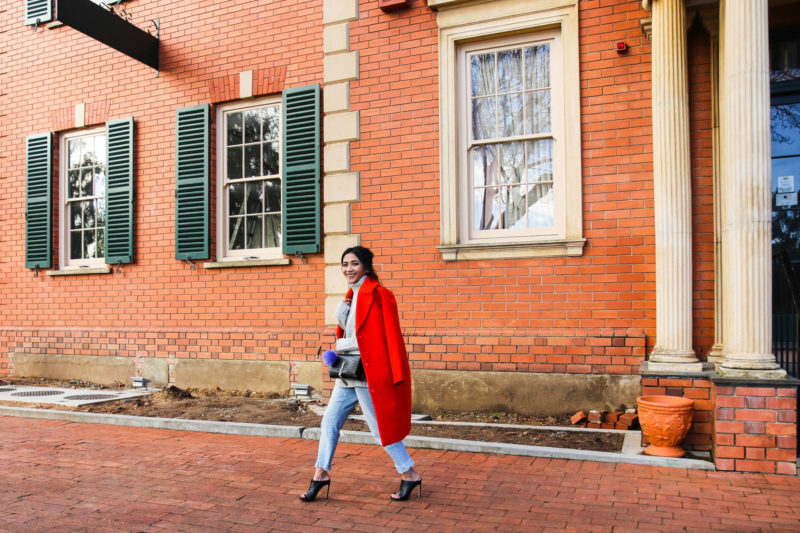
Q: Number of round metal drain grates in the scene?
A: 3